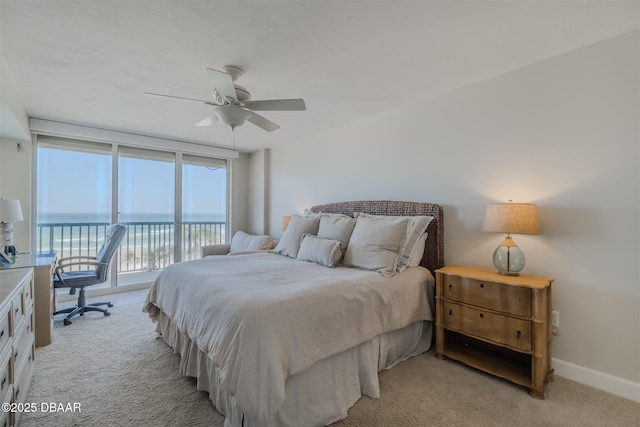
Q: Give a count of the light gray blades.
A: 5